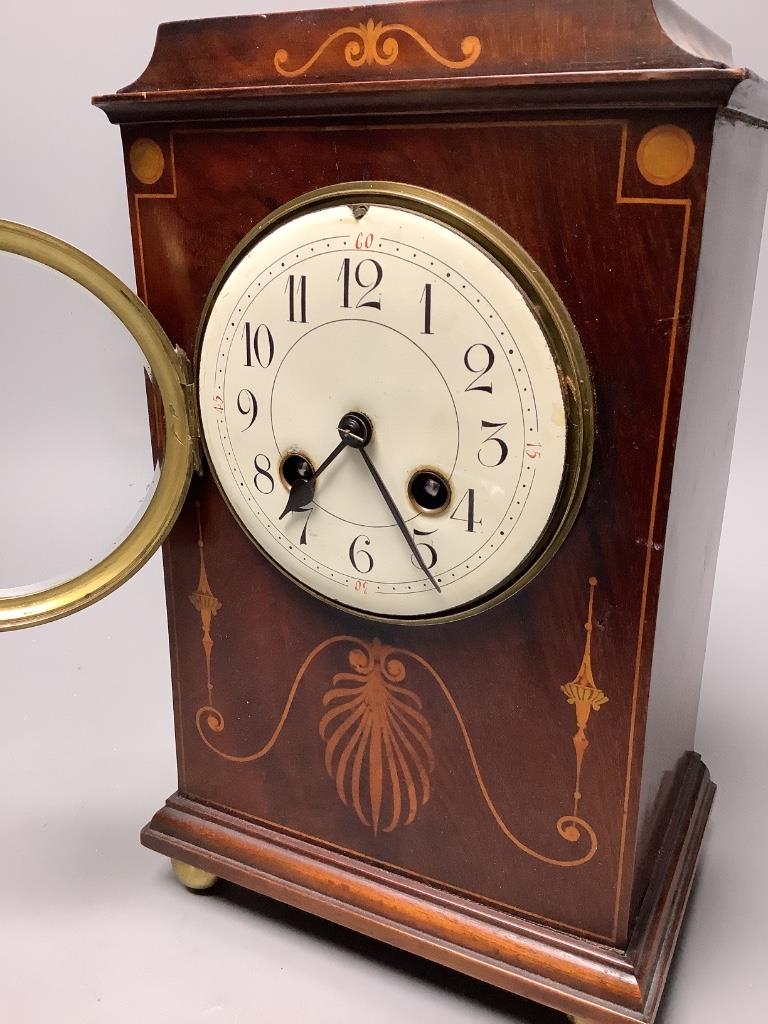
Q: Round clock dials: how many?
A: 1